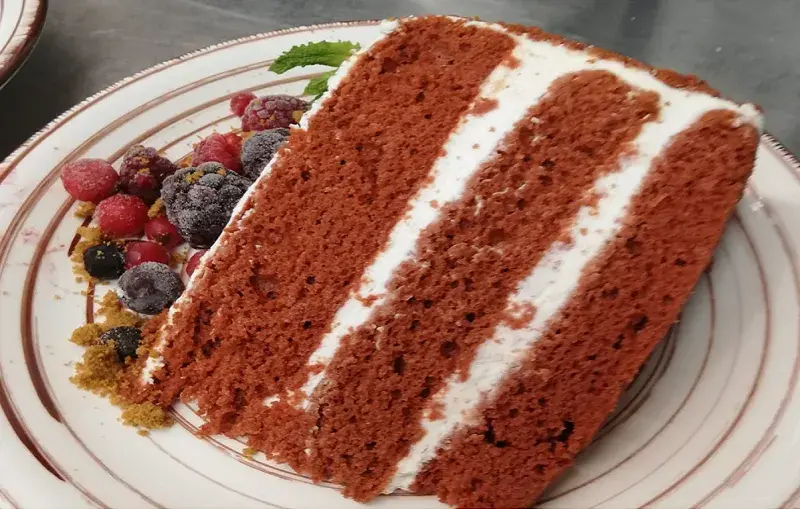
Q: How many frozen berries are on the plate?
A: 14